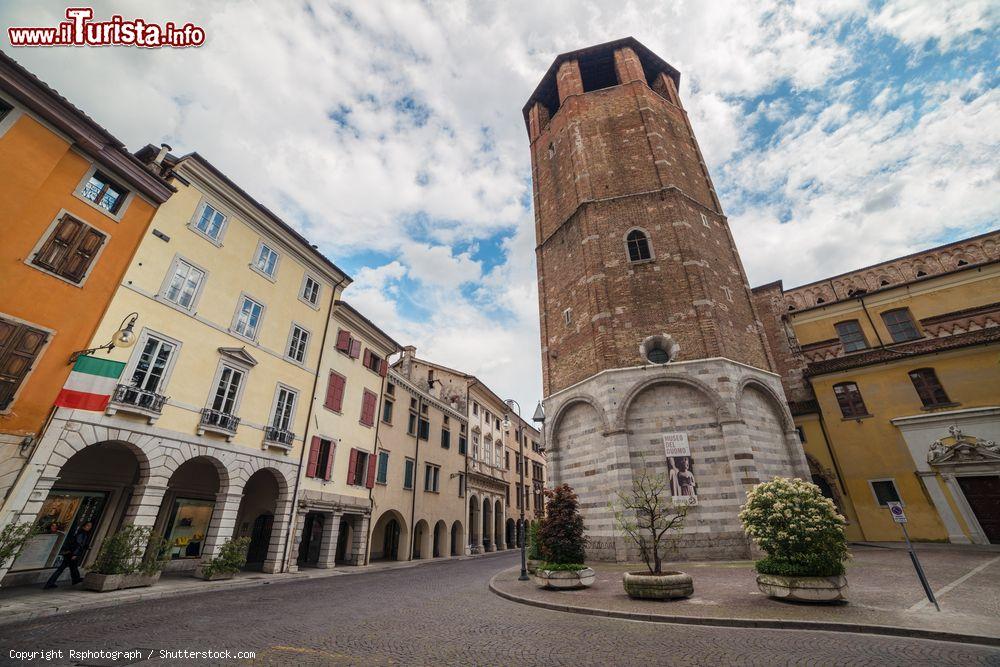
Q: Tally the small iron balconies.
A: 3